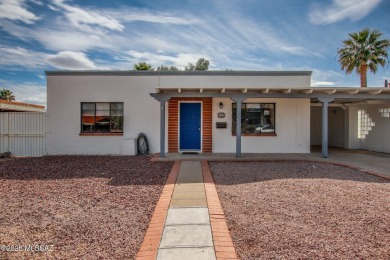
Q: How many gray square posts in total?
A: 3